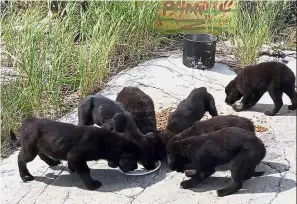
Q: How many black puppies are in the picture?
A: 7